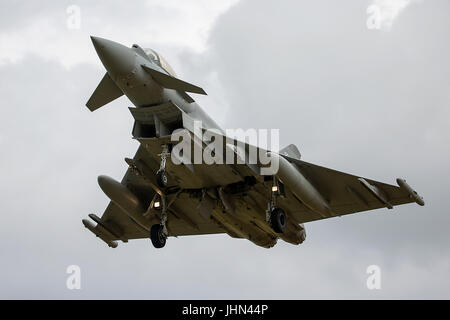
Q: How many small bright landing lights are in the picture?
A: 2